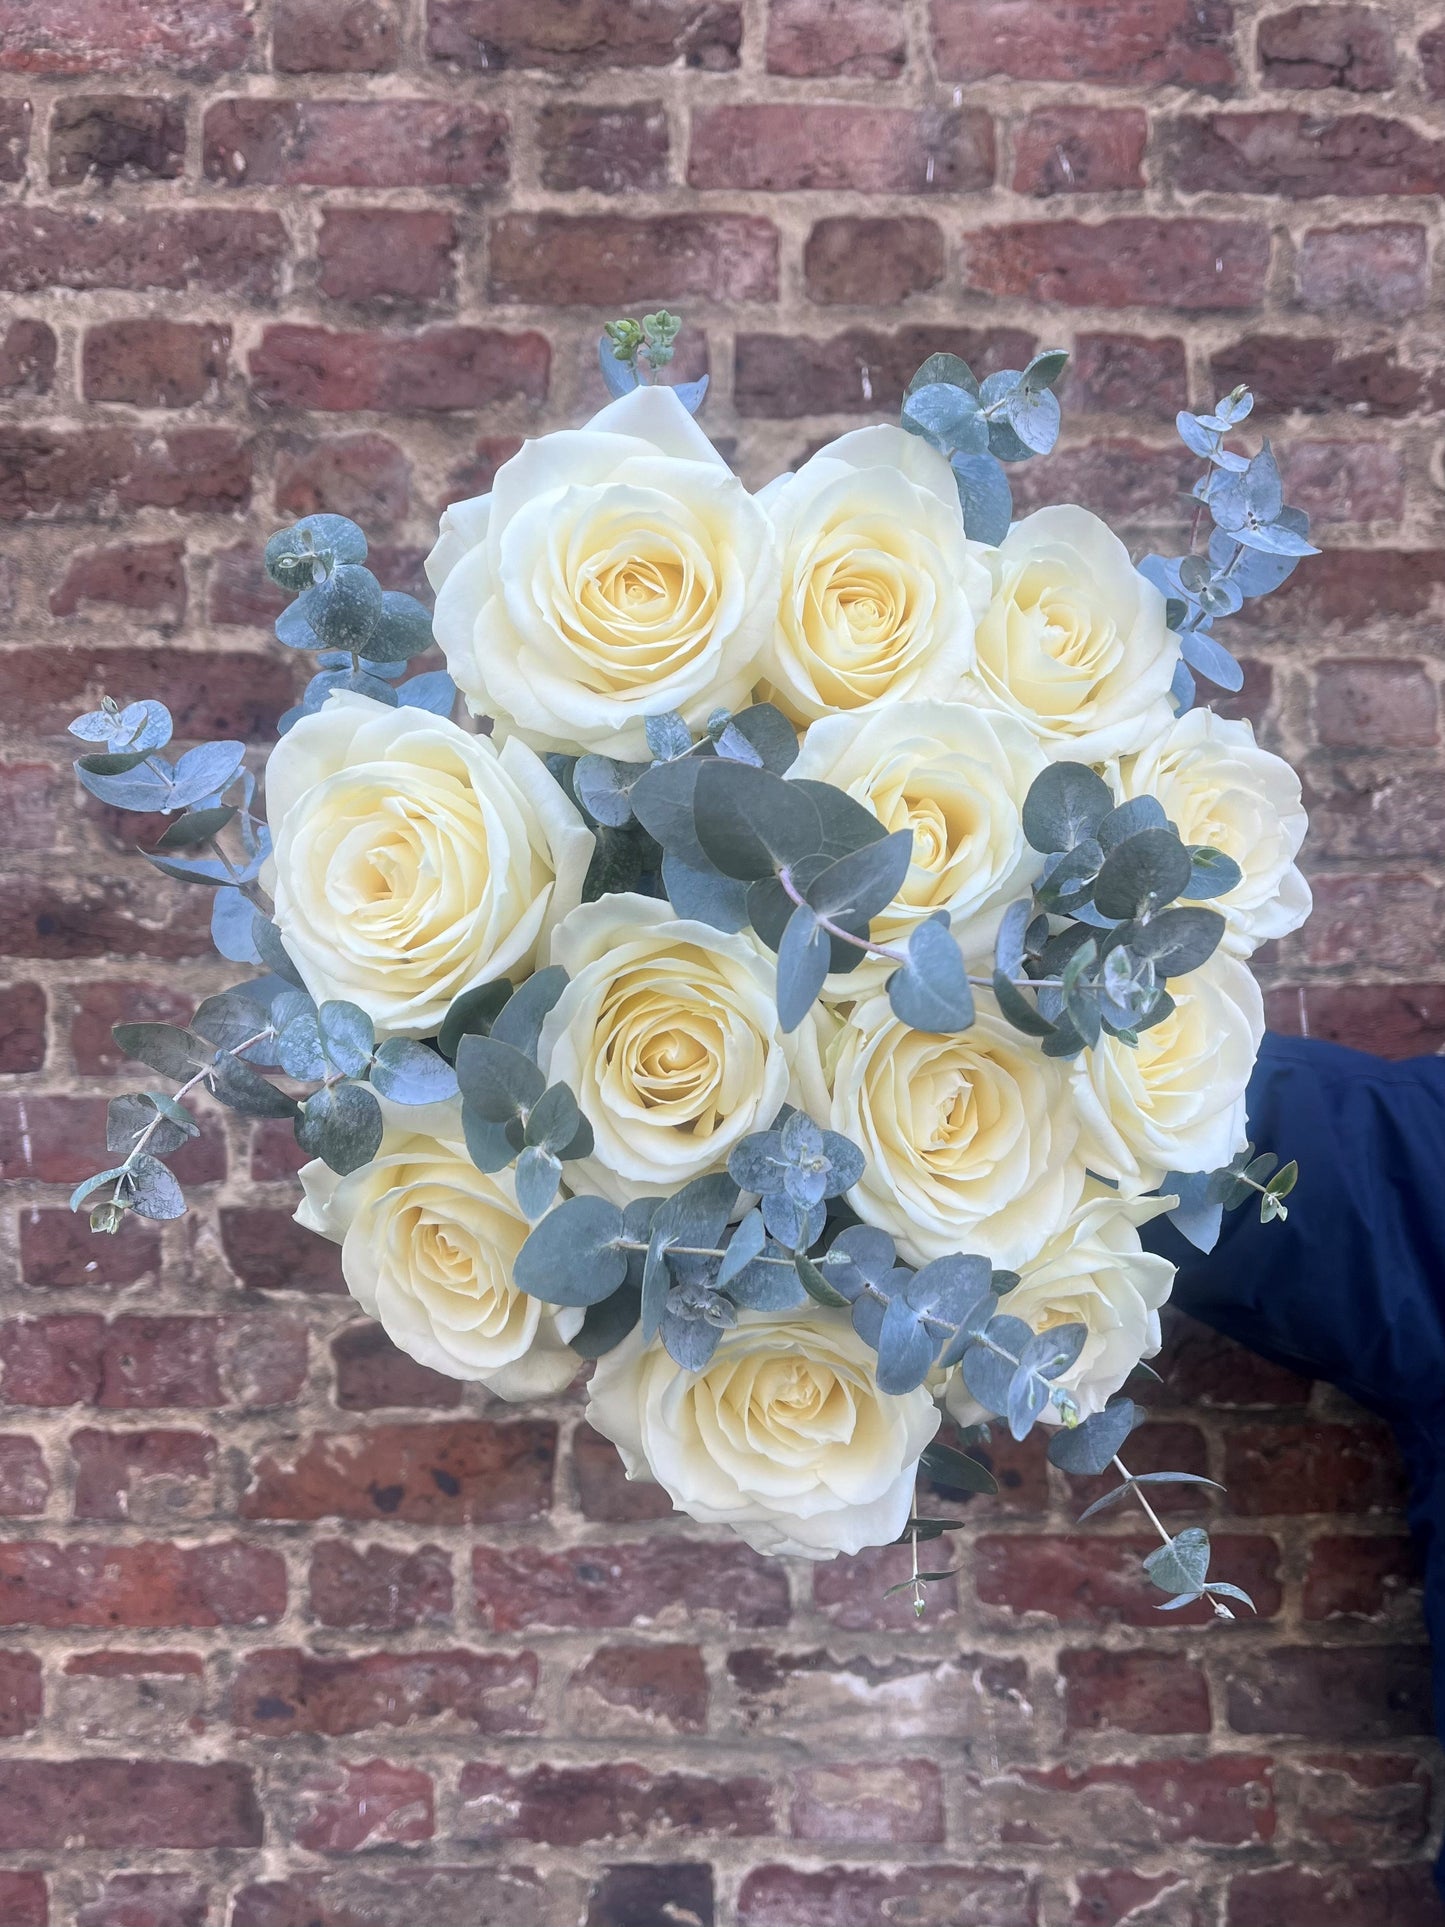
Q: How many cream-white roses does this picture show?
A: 12